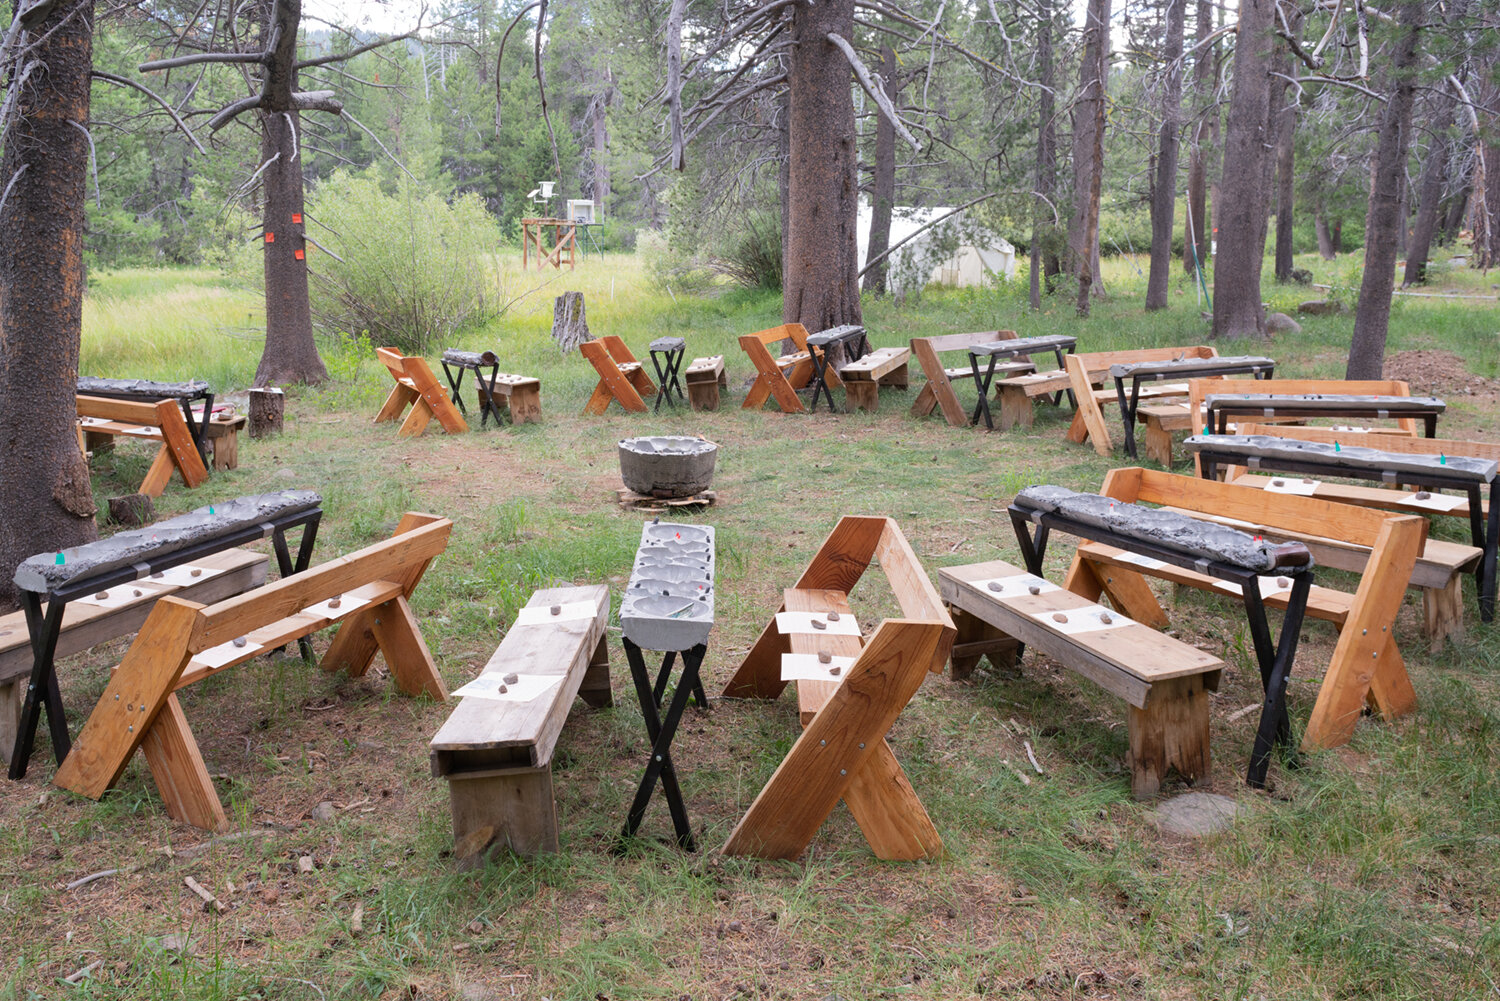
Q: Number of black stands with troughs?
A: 11